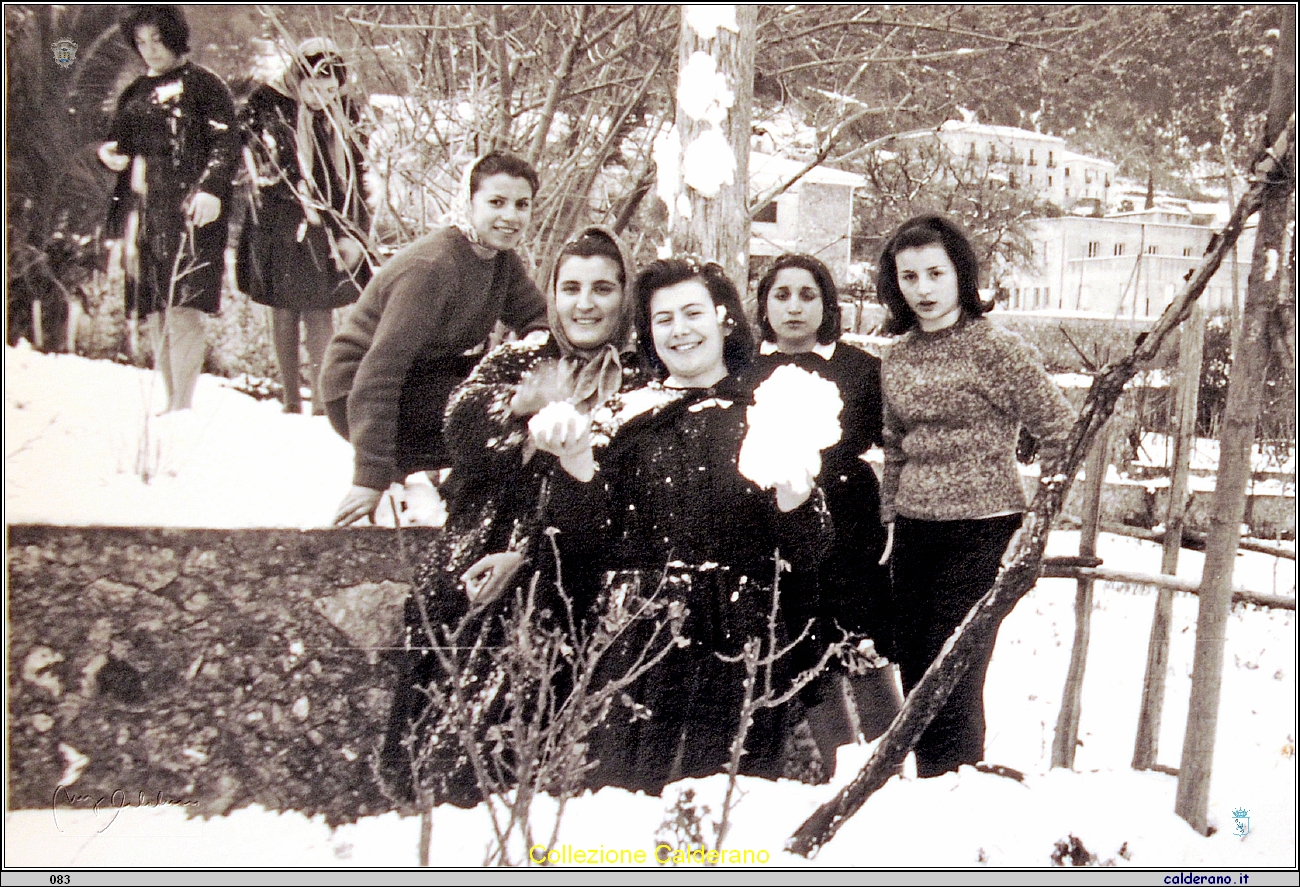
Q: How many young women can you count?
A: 7